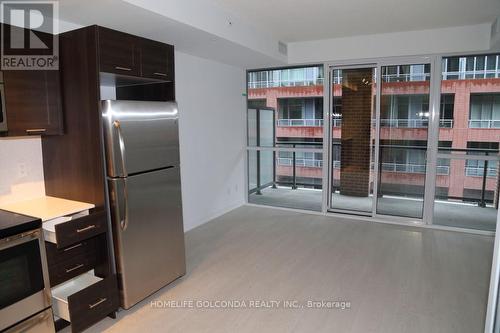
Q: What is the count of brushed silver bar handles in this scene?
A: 7